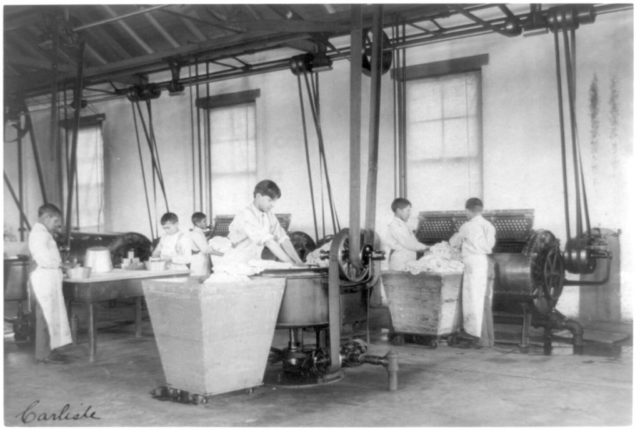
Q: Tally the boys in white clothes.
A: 6